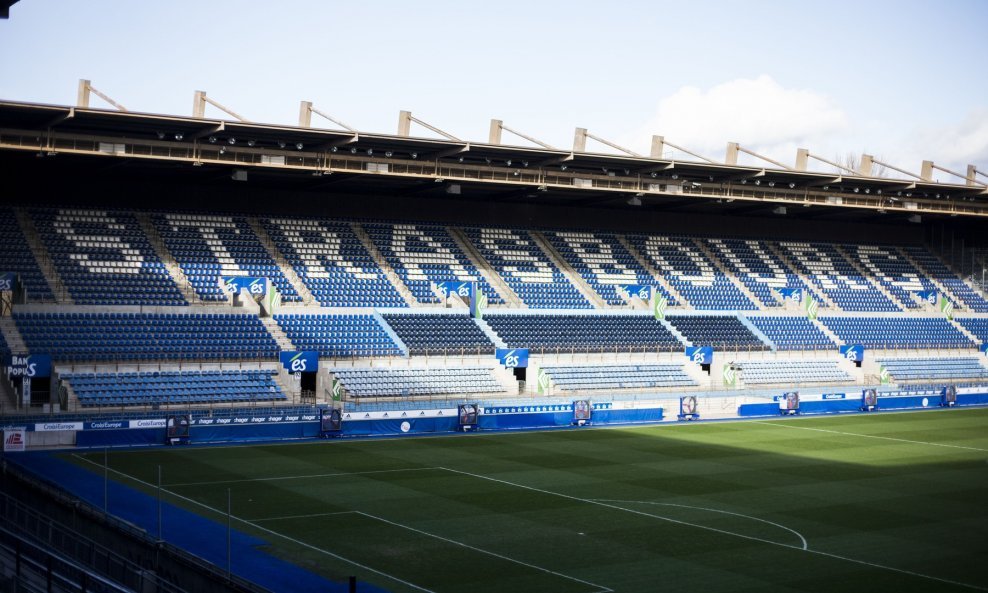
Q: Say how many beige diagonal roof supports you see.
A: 12